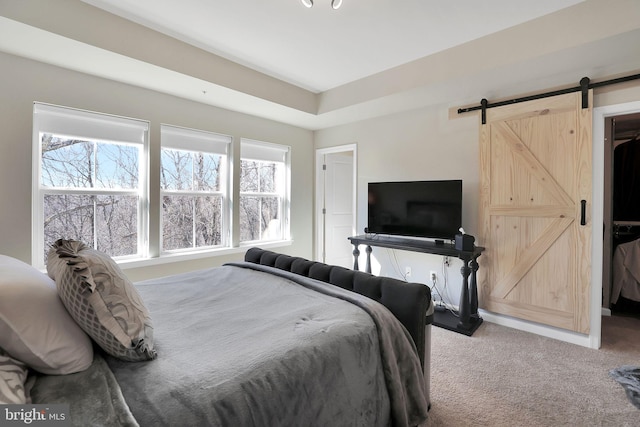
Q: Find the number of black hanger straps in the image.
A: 2